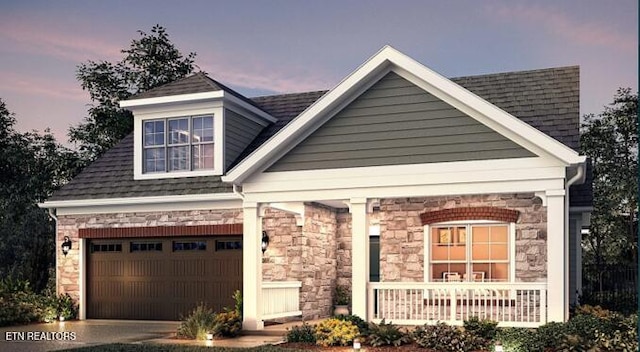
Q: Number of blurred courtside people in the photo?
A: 0